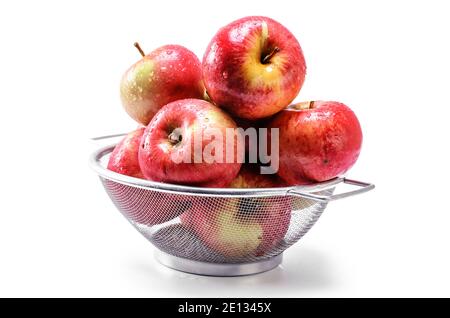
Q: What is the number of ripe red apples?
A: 6